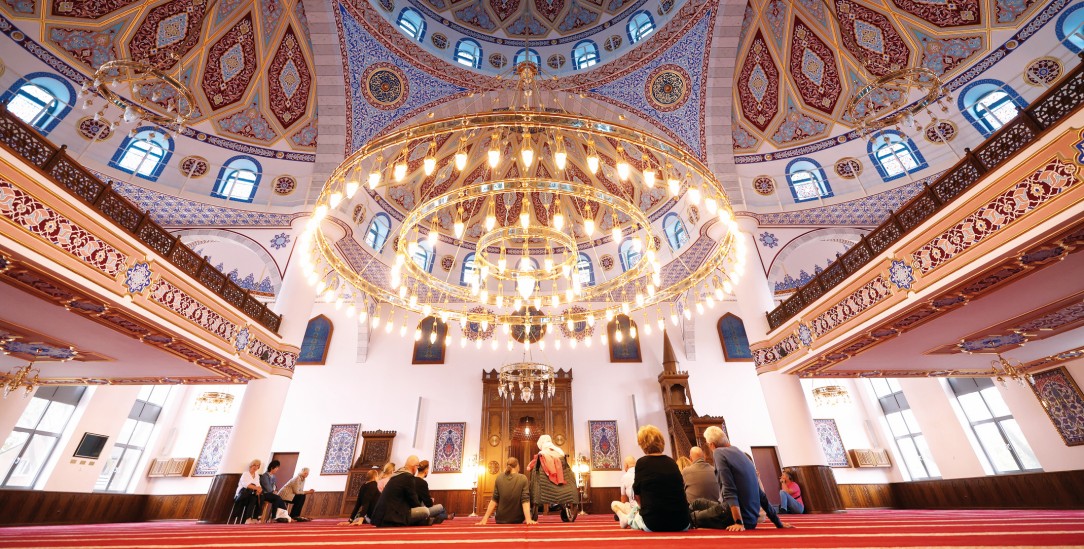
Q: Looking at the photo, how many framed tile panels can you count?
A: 6